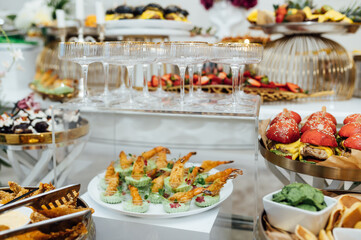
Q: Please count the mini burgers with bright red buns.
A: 8